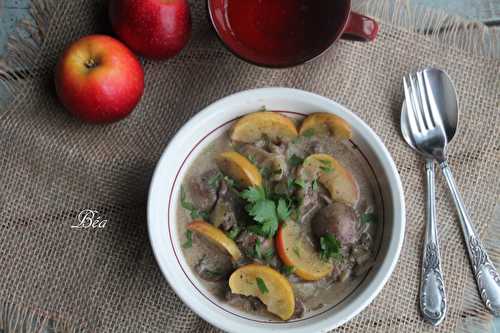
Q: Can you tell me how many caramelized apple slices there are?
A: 7